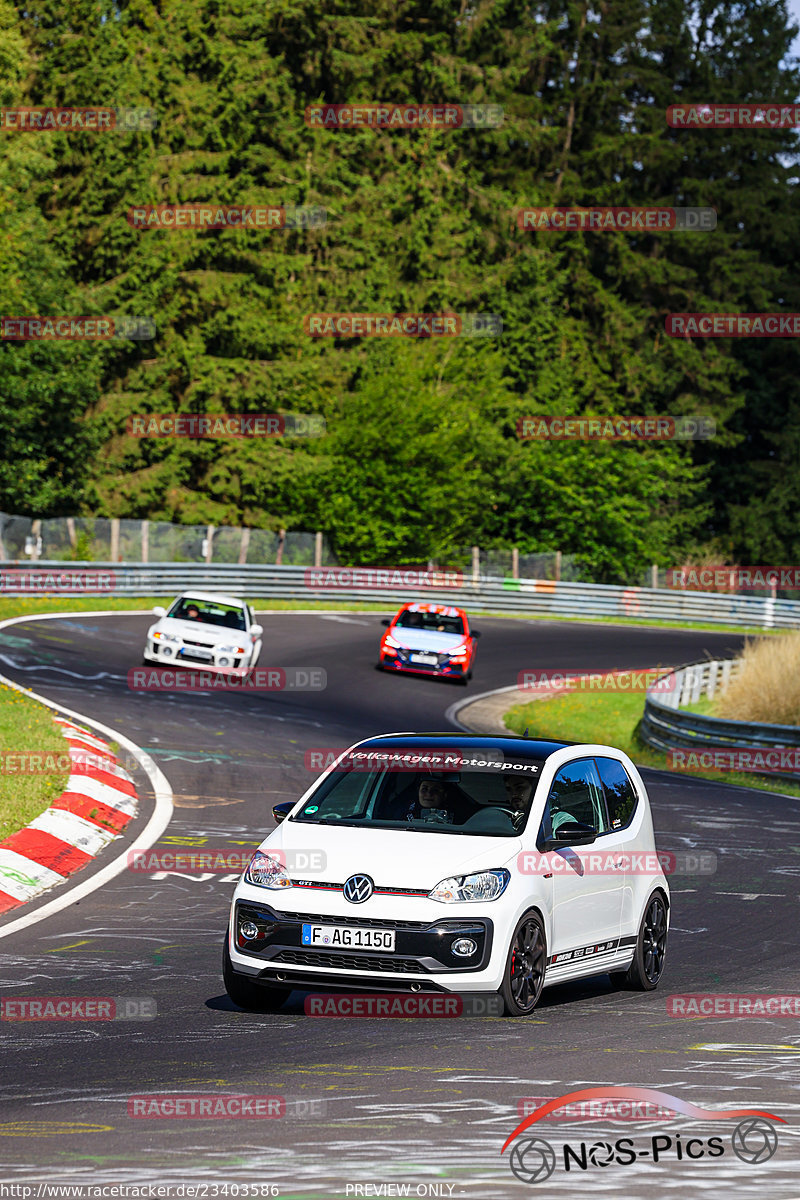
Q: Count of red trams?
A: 0